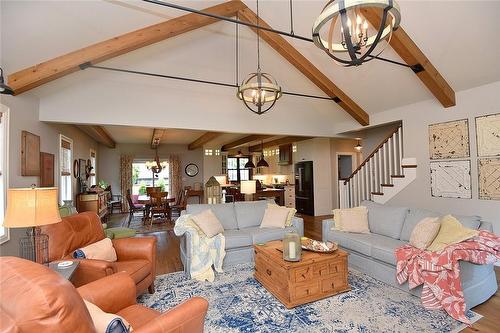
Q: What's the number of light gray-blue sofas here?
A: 2